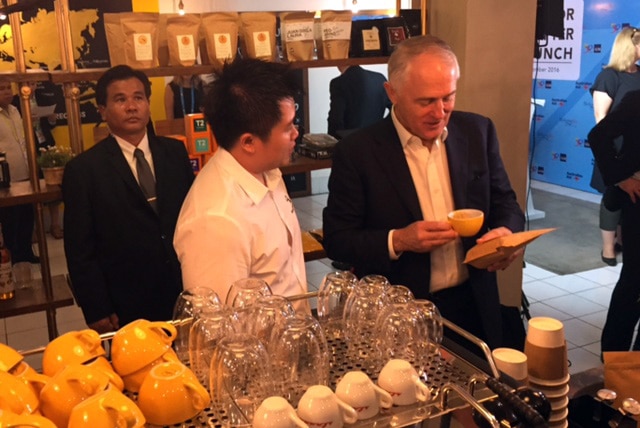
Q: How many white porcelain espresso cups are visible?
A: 4